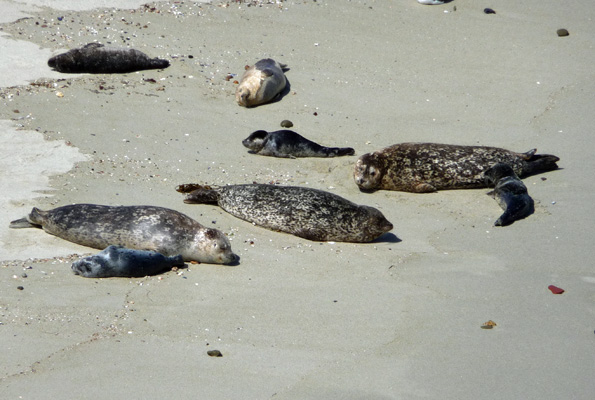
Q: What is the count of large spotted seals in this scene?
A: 3